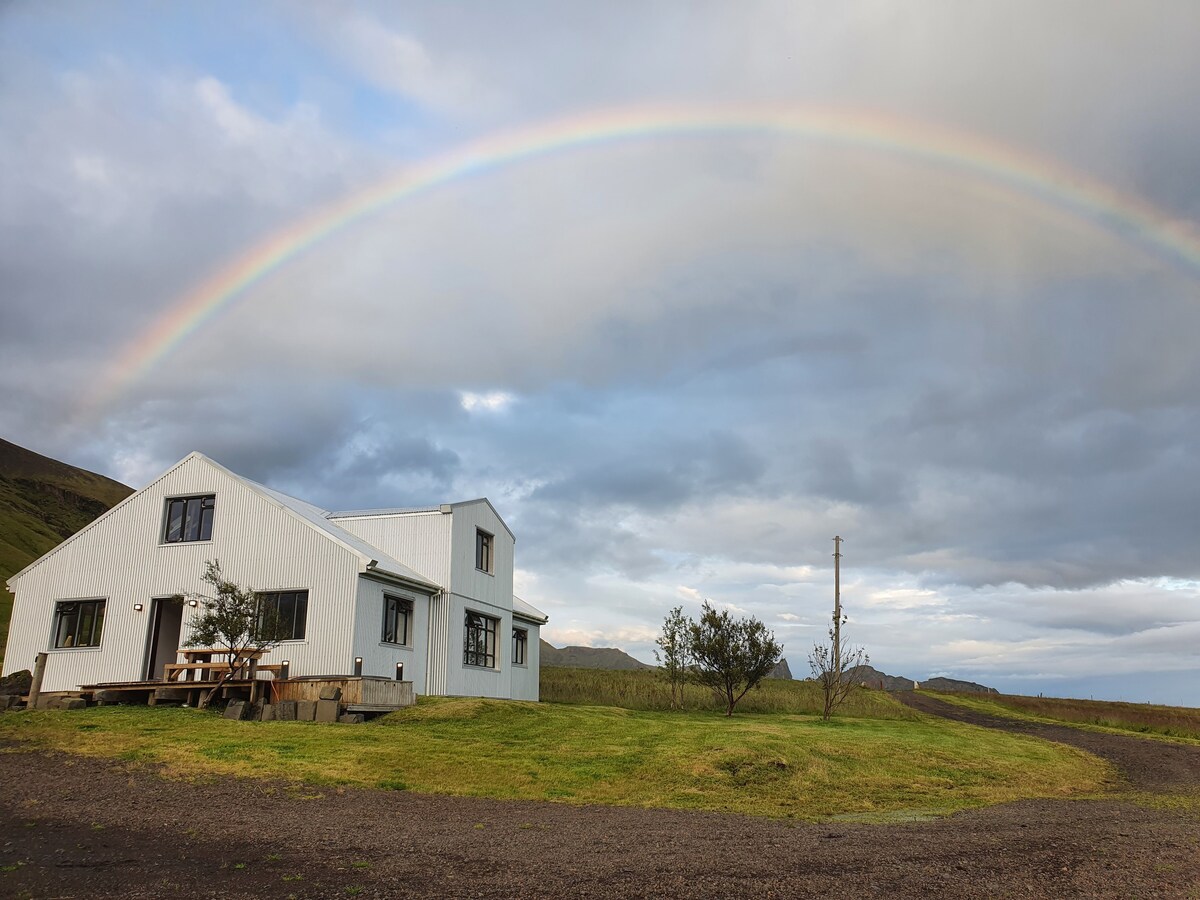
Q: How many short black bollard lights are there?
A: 3